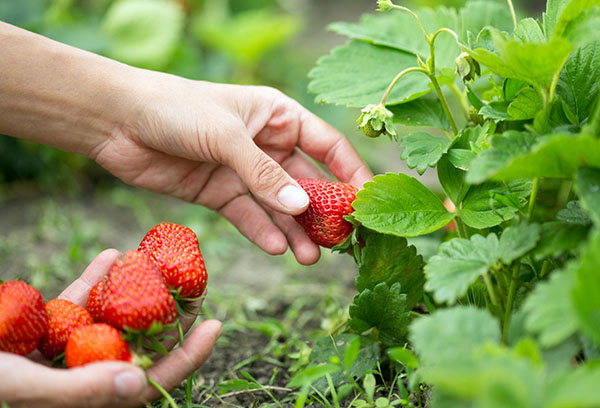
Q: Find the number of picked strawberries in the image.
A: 6